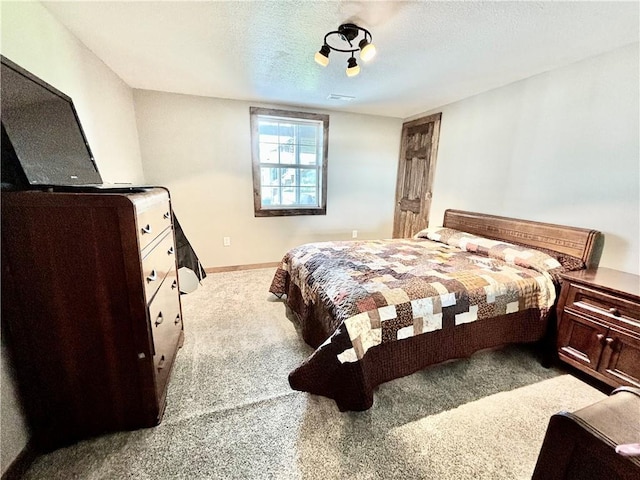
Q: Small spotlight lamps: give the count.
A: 3